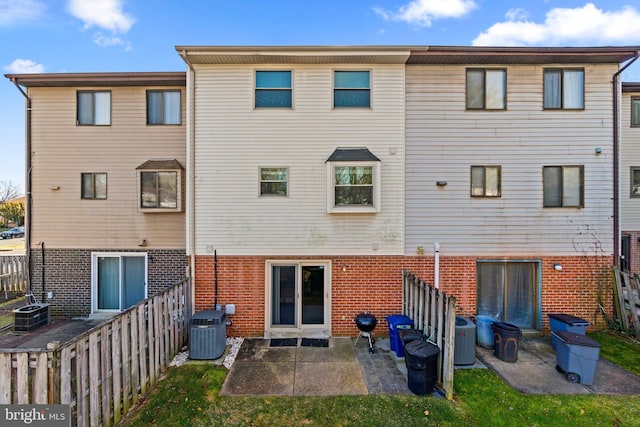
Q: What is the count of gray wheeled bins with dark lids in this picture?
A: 2